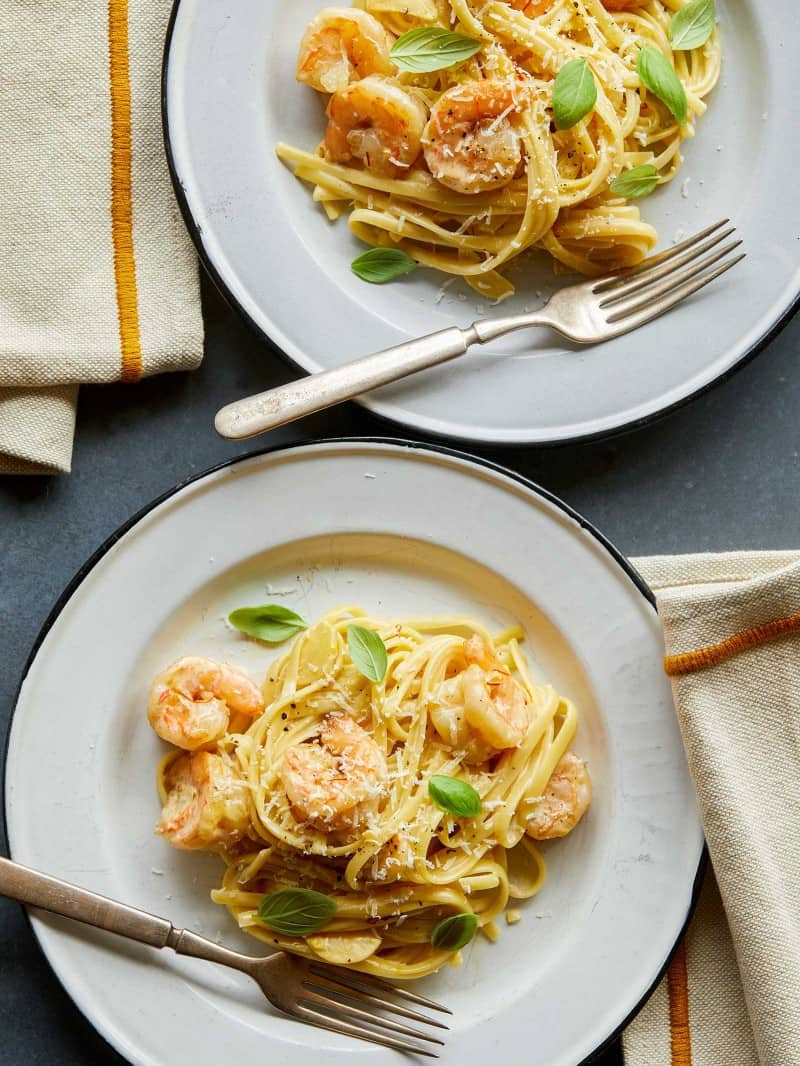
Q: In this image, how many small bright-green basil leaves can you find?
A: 11